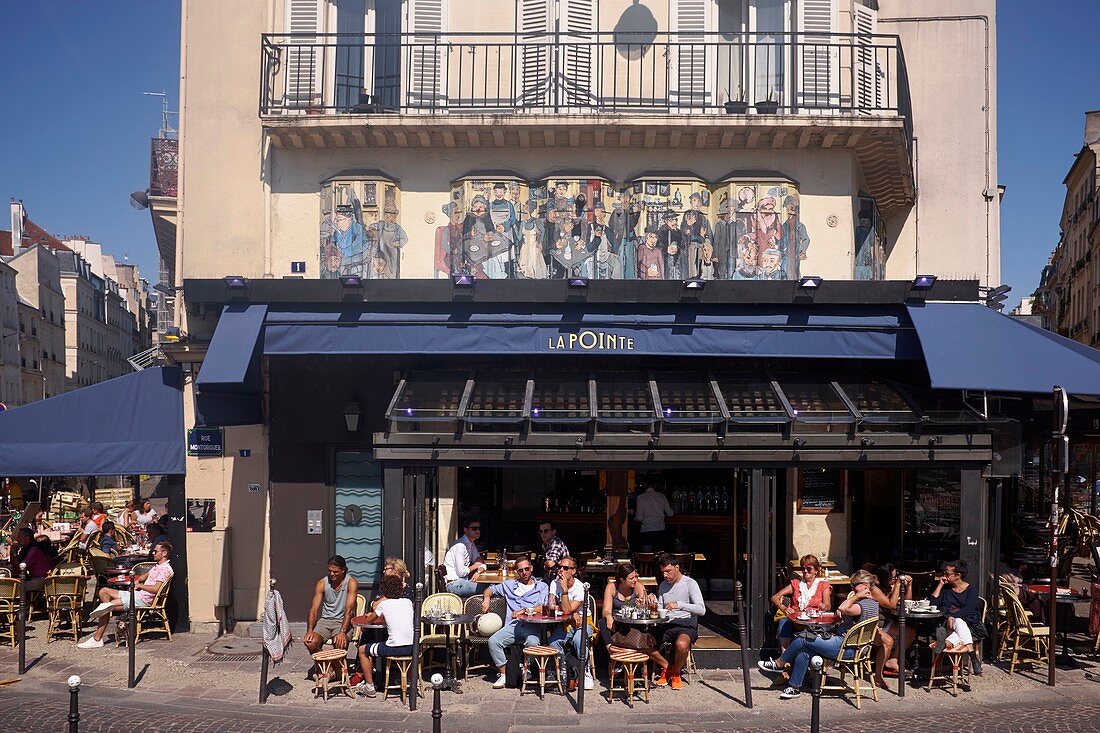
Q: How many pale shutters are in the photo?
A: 7